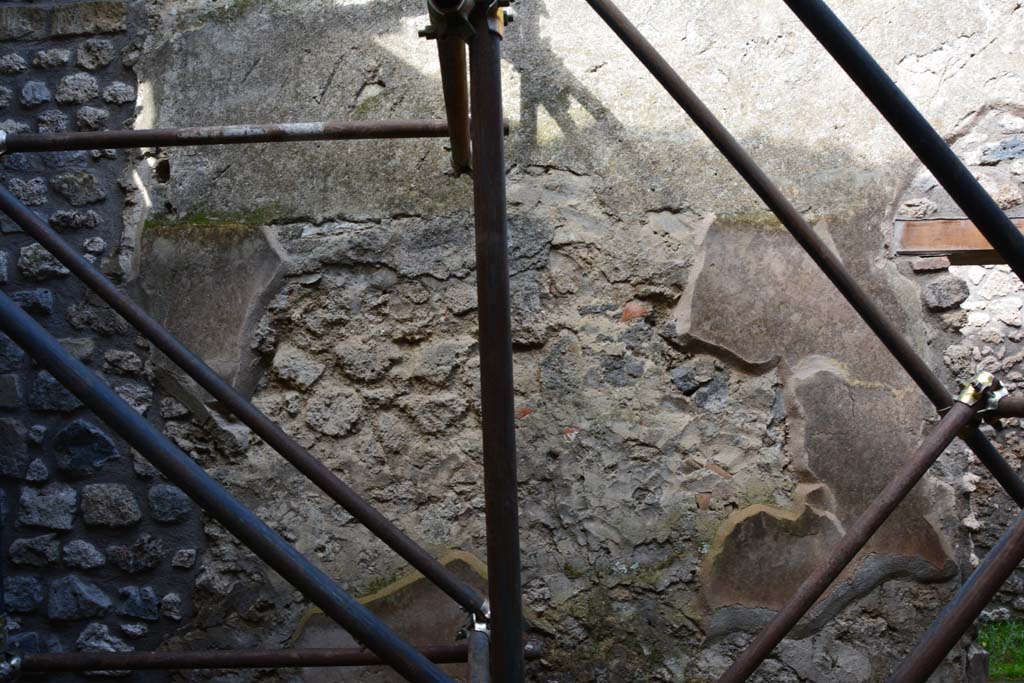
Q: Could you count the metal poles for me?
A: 12